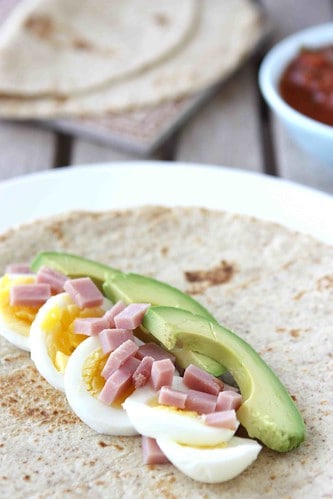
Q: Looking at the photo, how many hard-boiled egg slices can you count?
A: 5